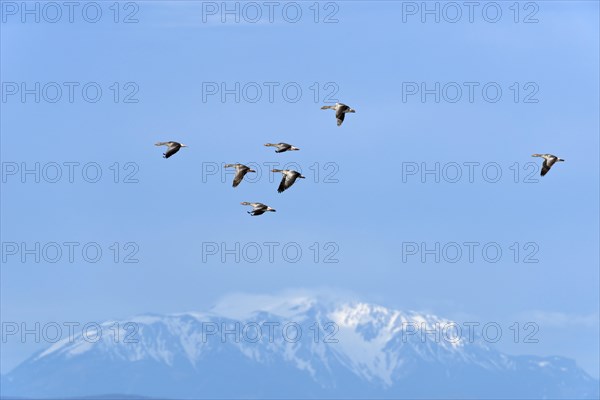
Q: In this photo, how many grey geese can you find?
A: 7